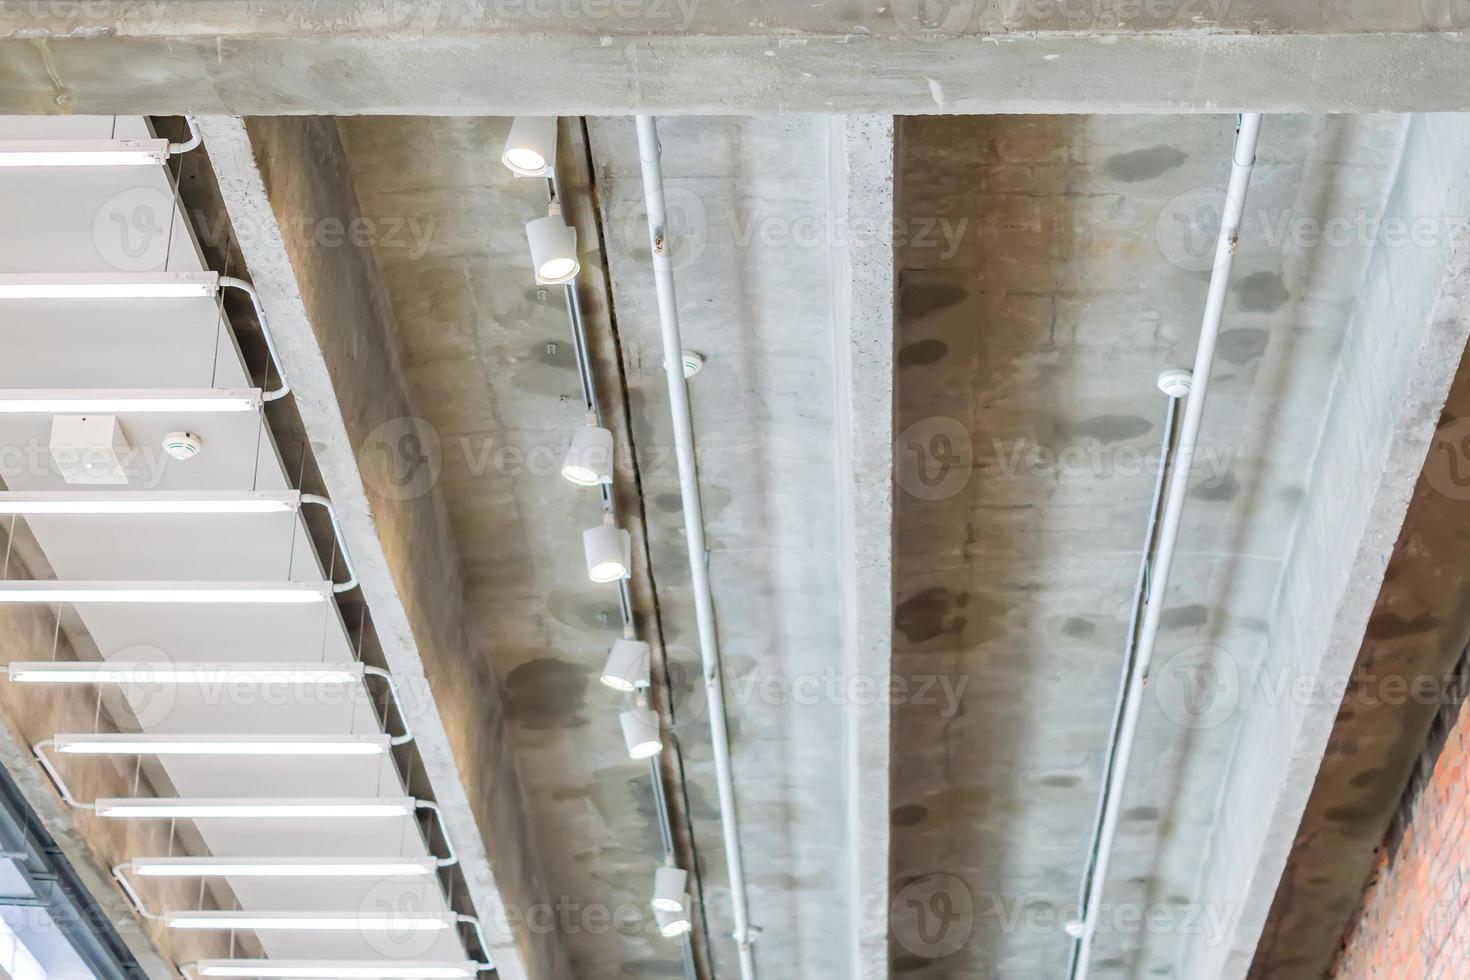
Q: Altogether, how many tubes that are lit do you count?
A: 11